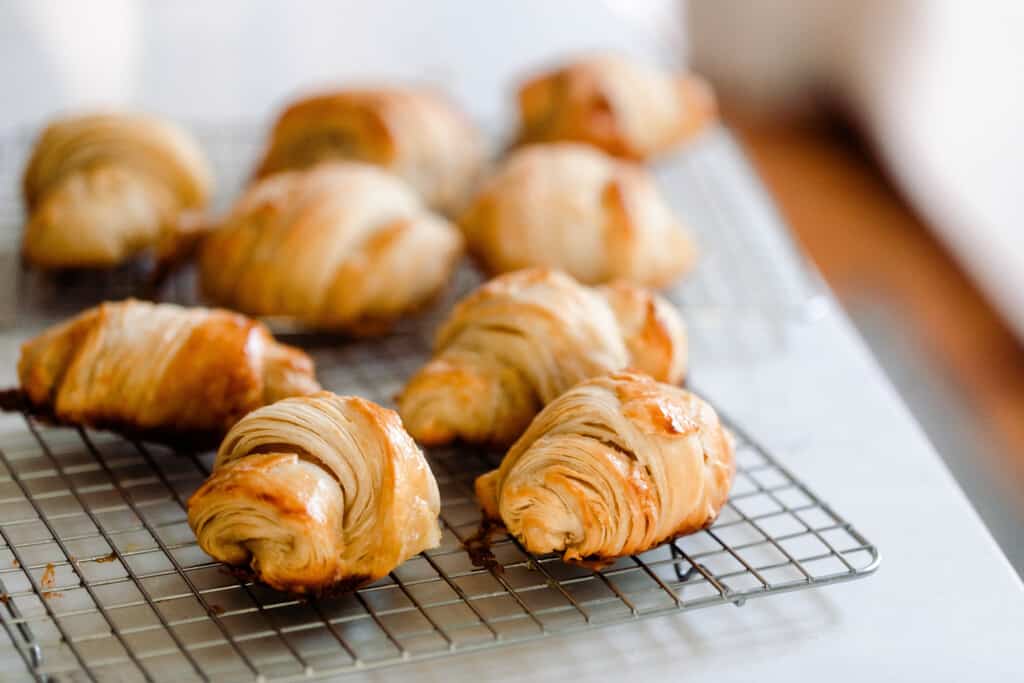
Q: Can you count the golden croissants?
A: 9